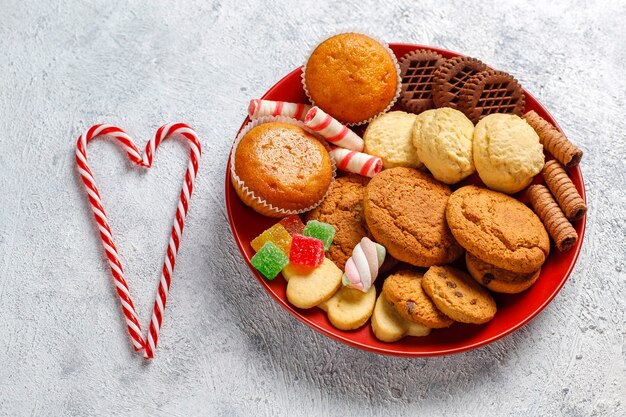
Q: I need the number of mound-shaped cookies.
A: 3